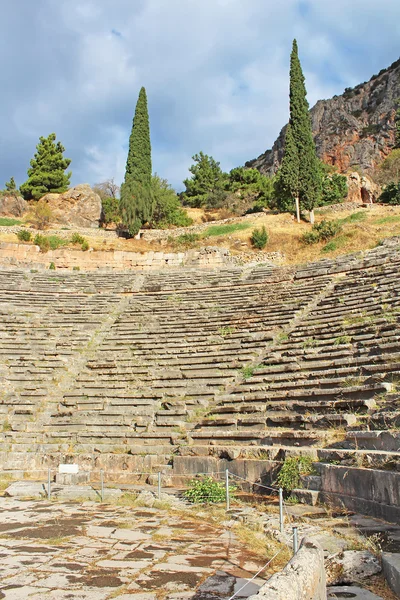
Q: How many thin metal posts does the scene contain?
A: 6